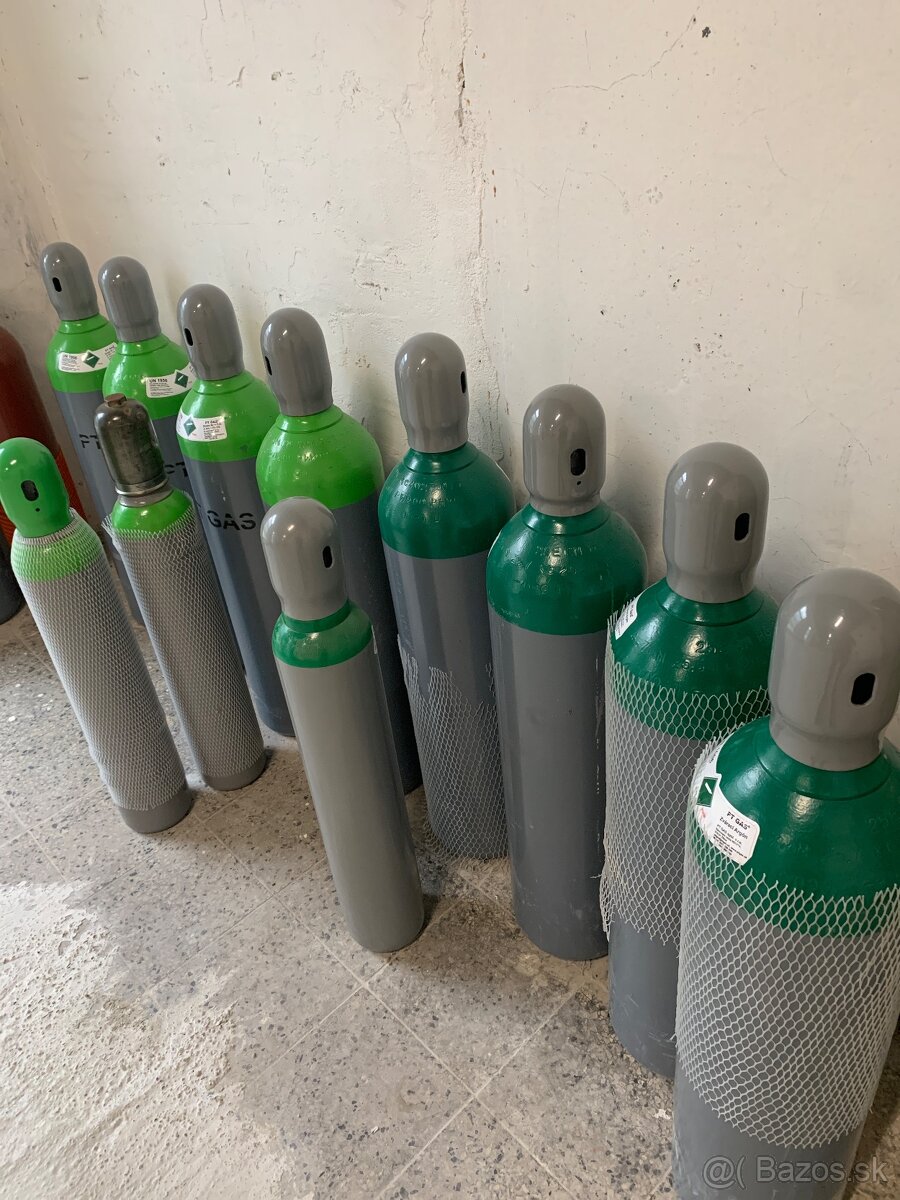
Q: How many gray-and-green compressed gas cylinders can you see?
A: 11